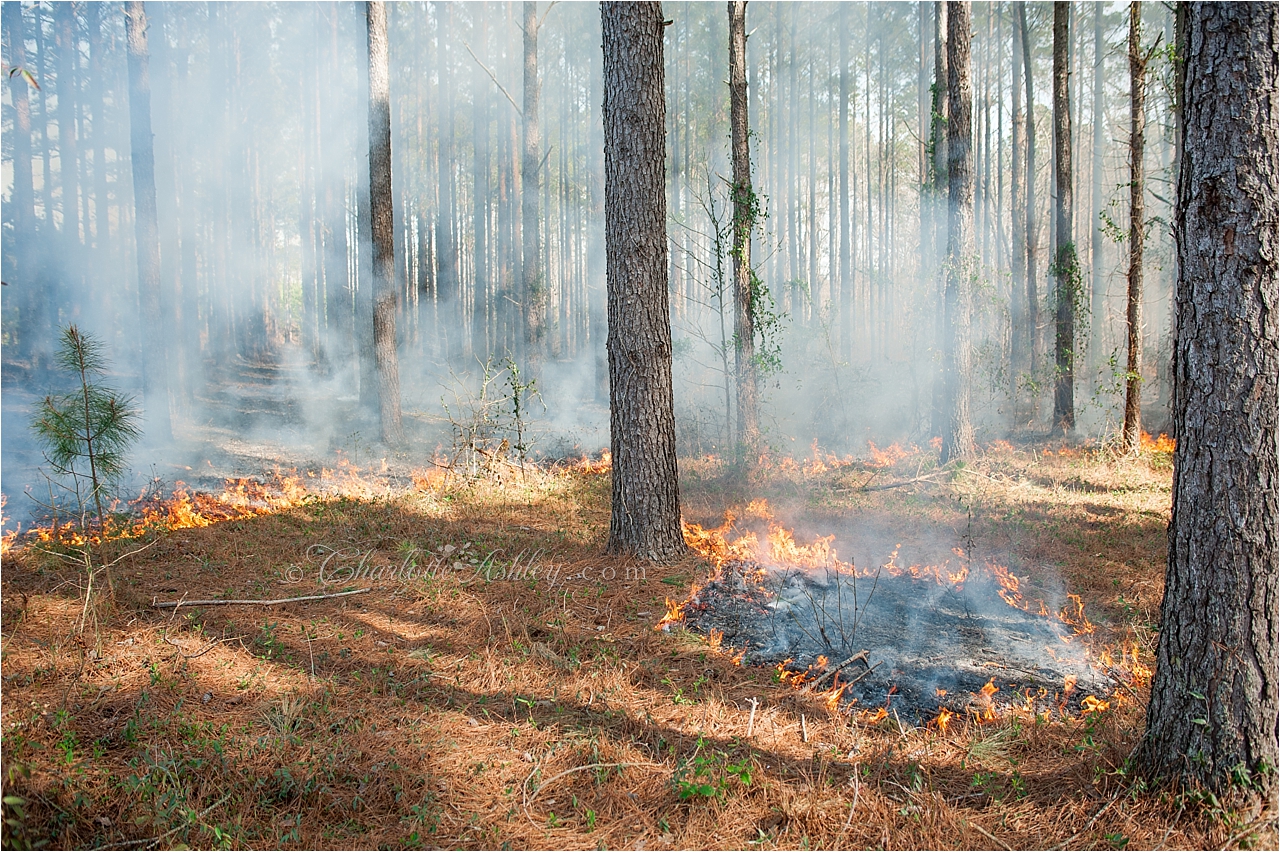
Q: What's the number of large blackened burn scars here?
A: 1